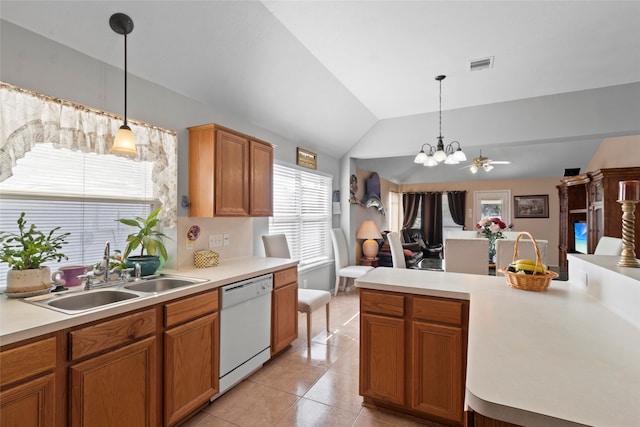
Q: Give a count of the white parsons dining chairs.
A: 8